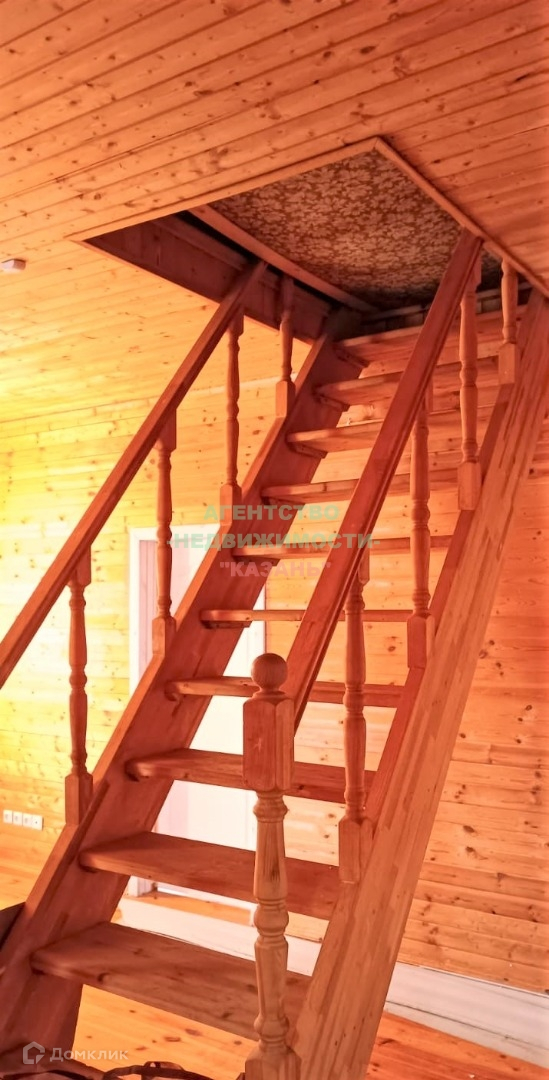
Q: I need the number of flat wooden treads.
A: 10